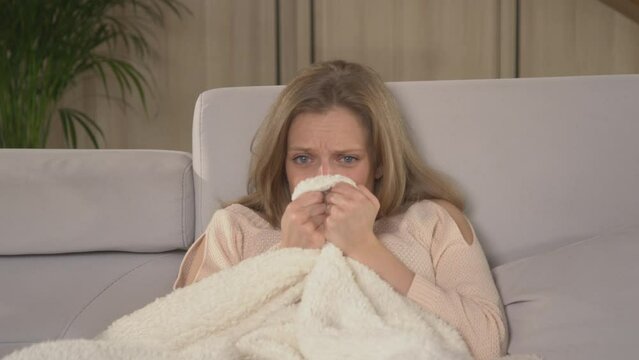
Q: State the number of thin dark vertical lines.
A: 3